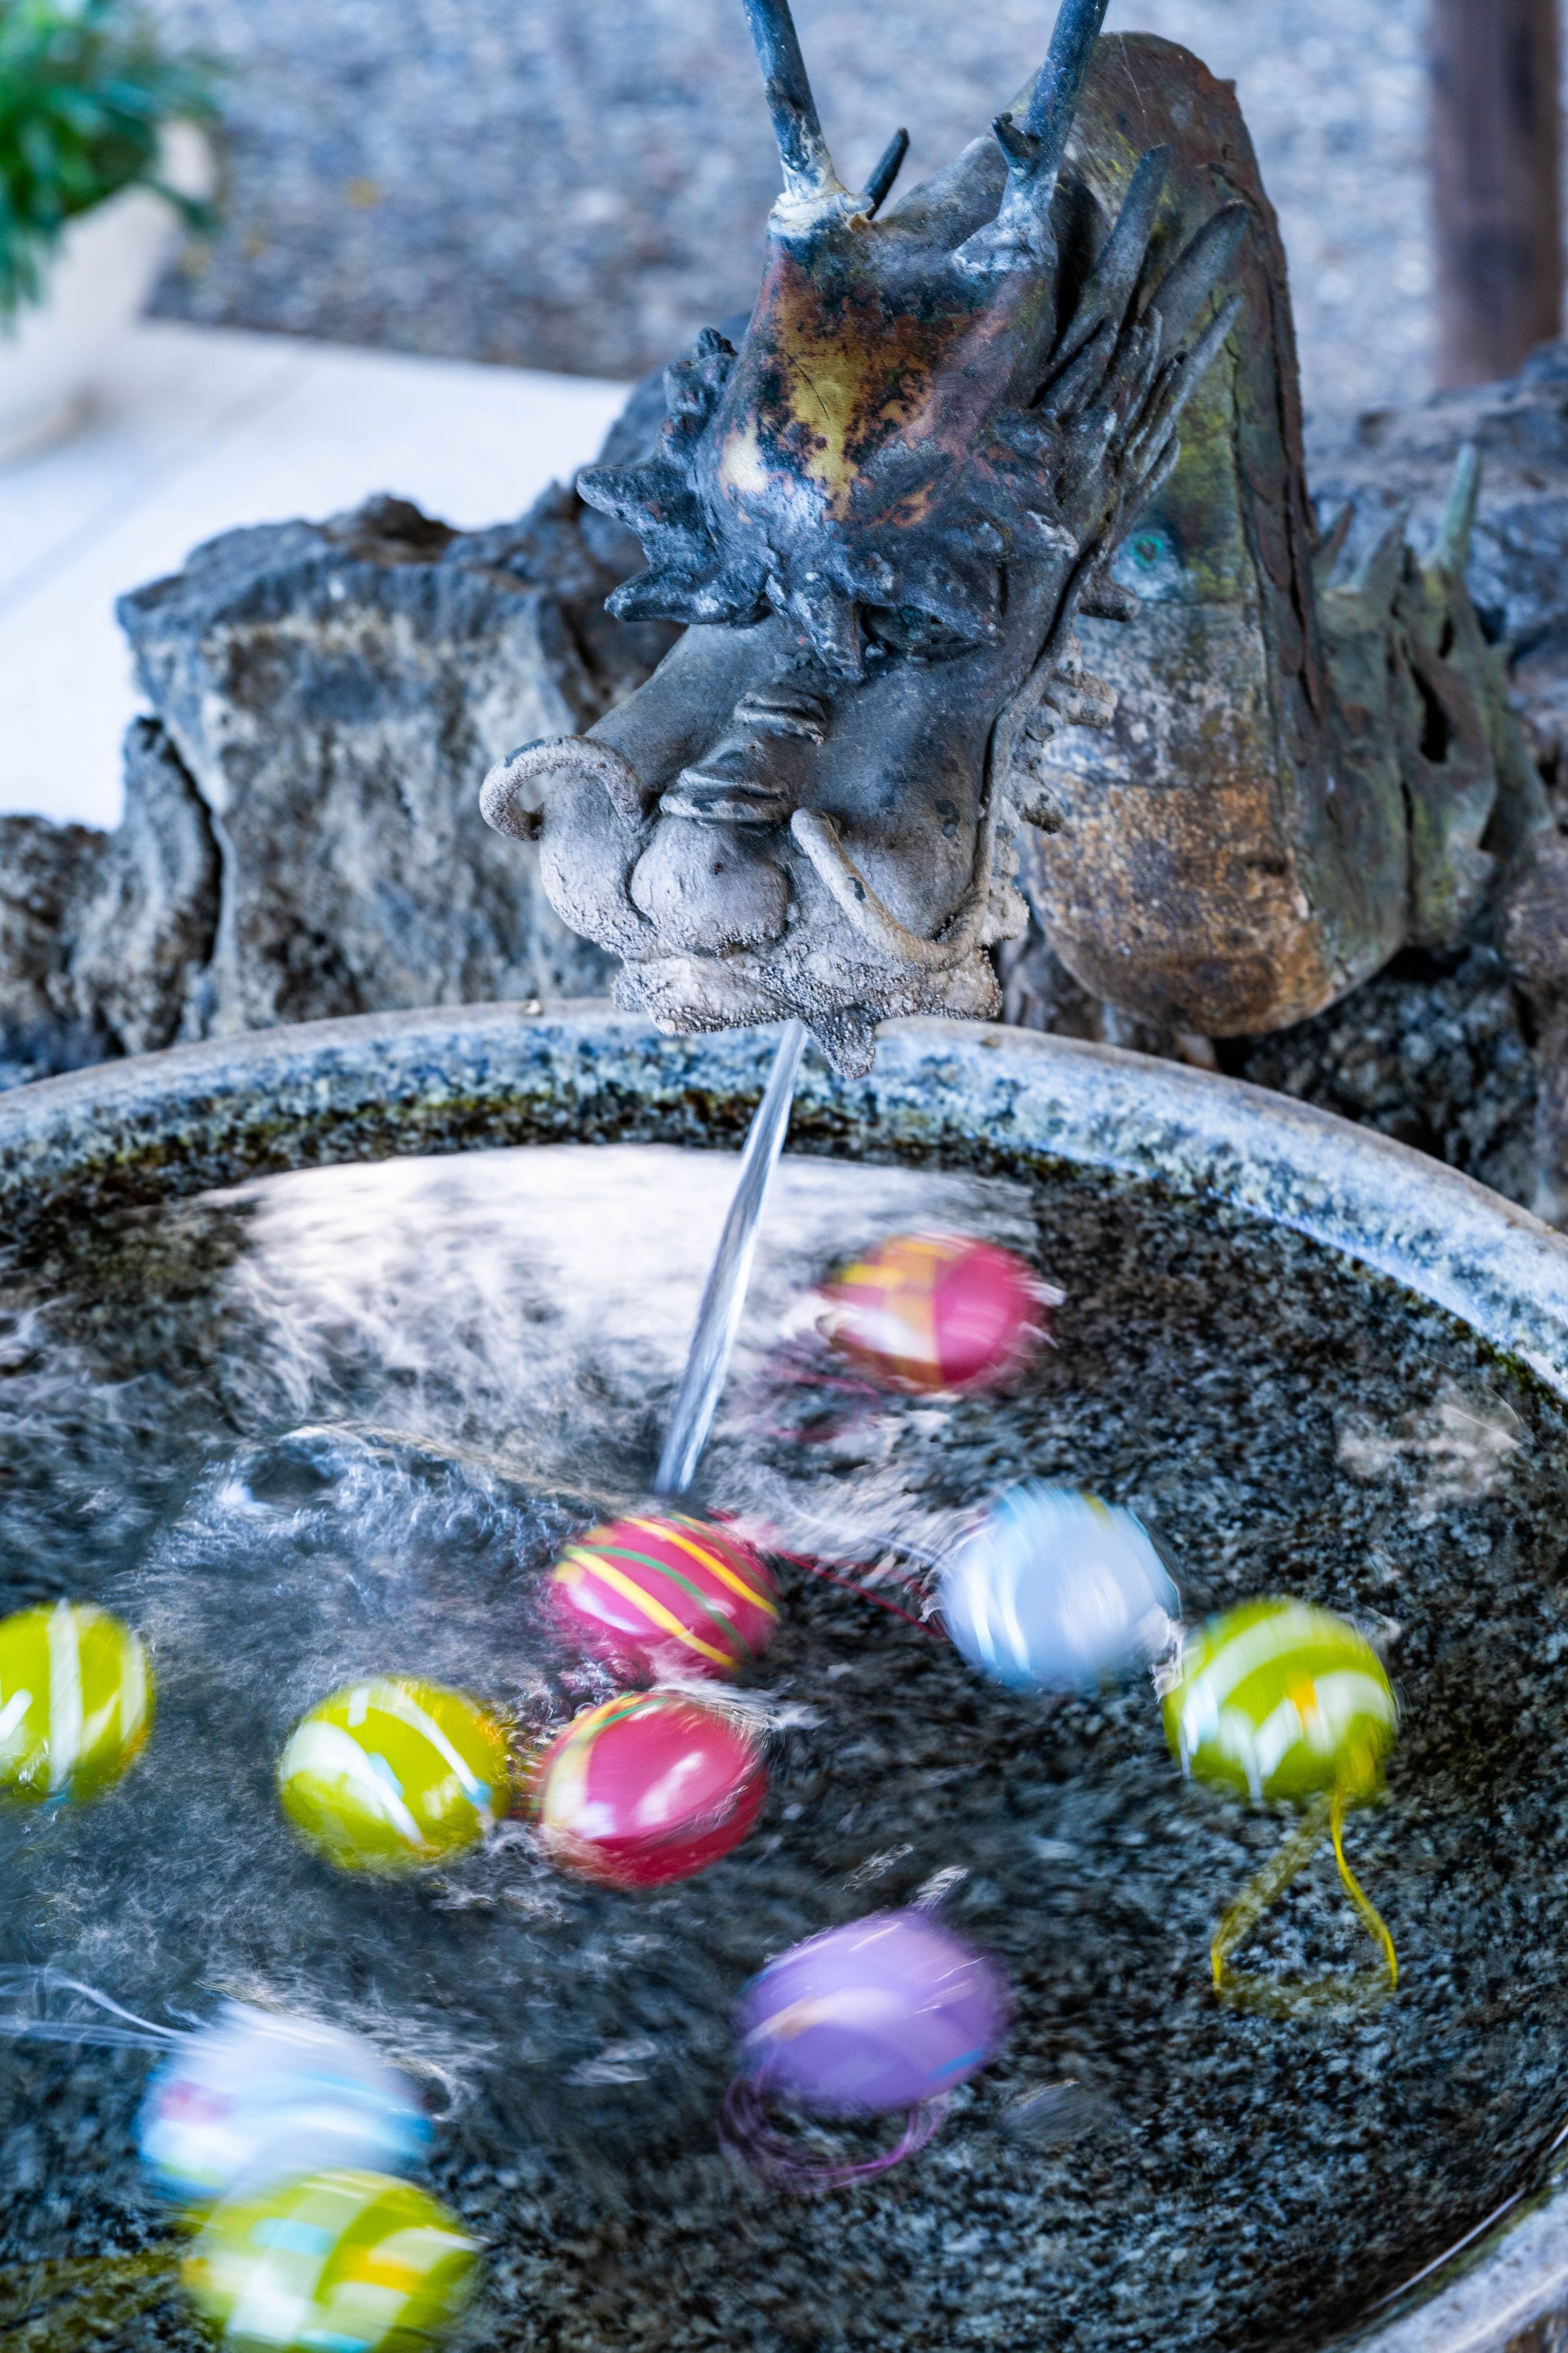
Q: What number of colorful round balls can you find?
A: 10